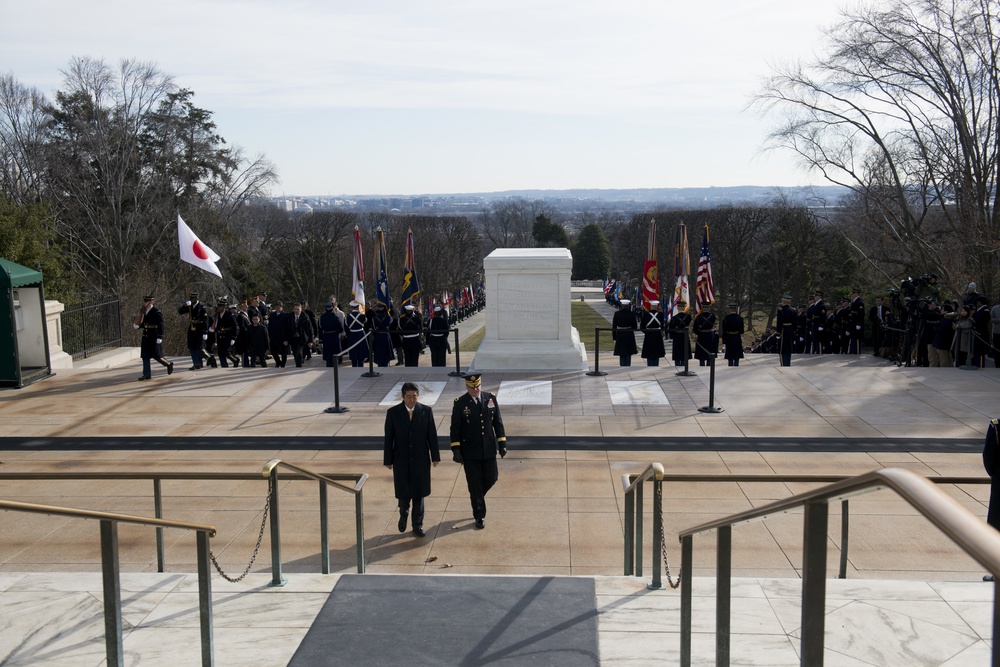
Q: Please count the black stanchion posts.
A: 6